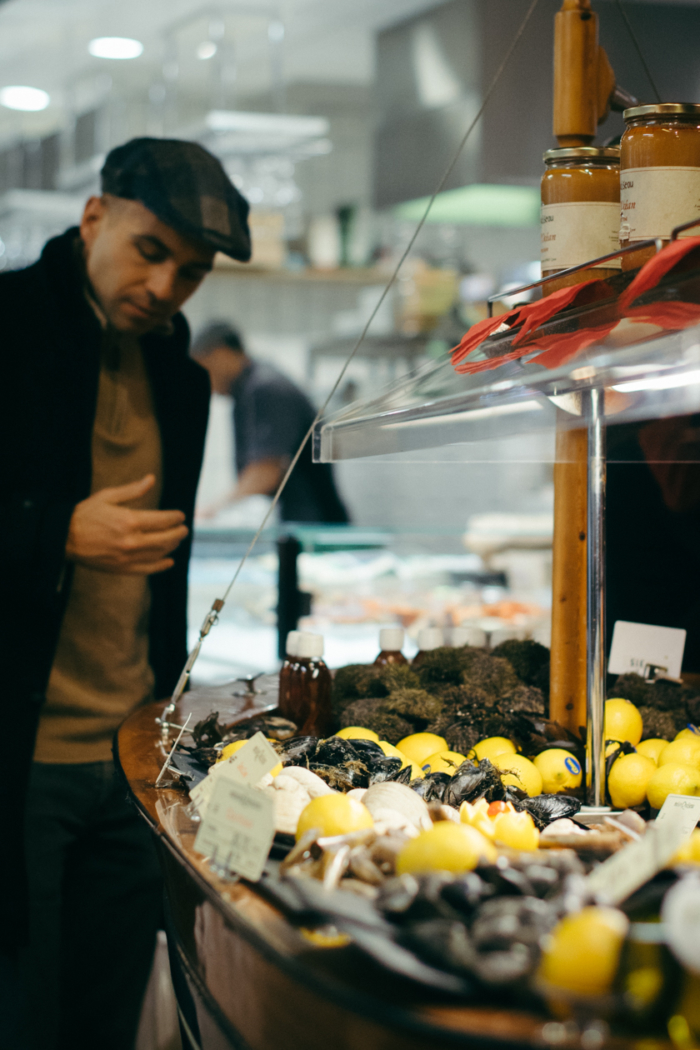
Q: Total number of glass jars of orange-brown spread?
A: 2